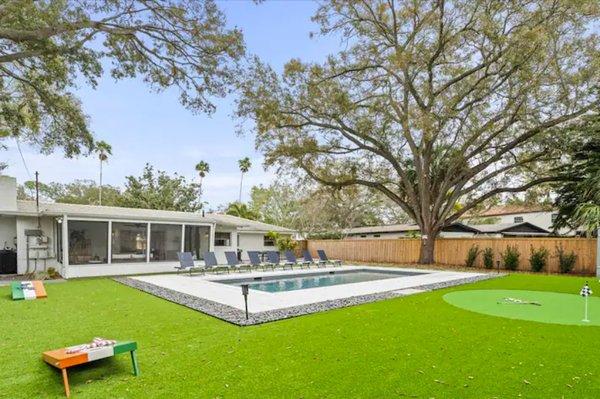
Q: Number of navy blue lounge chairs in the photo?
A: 8